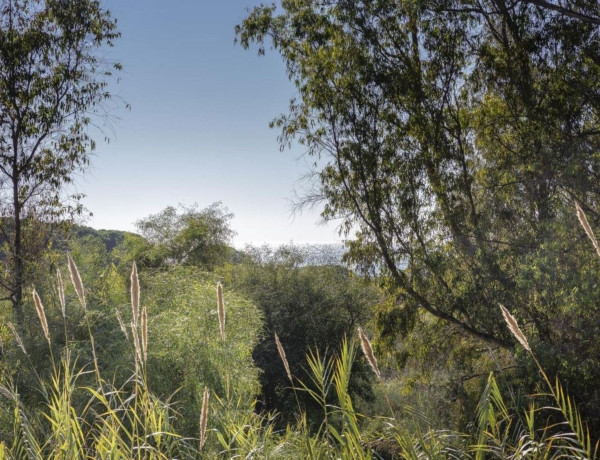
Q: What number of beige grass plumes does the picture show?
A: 14